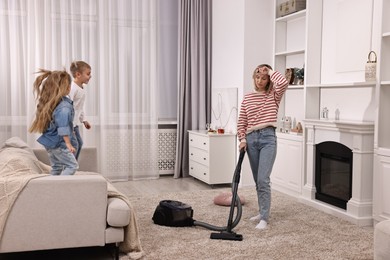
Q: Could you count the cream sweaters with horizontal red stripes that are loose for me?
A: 1